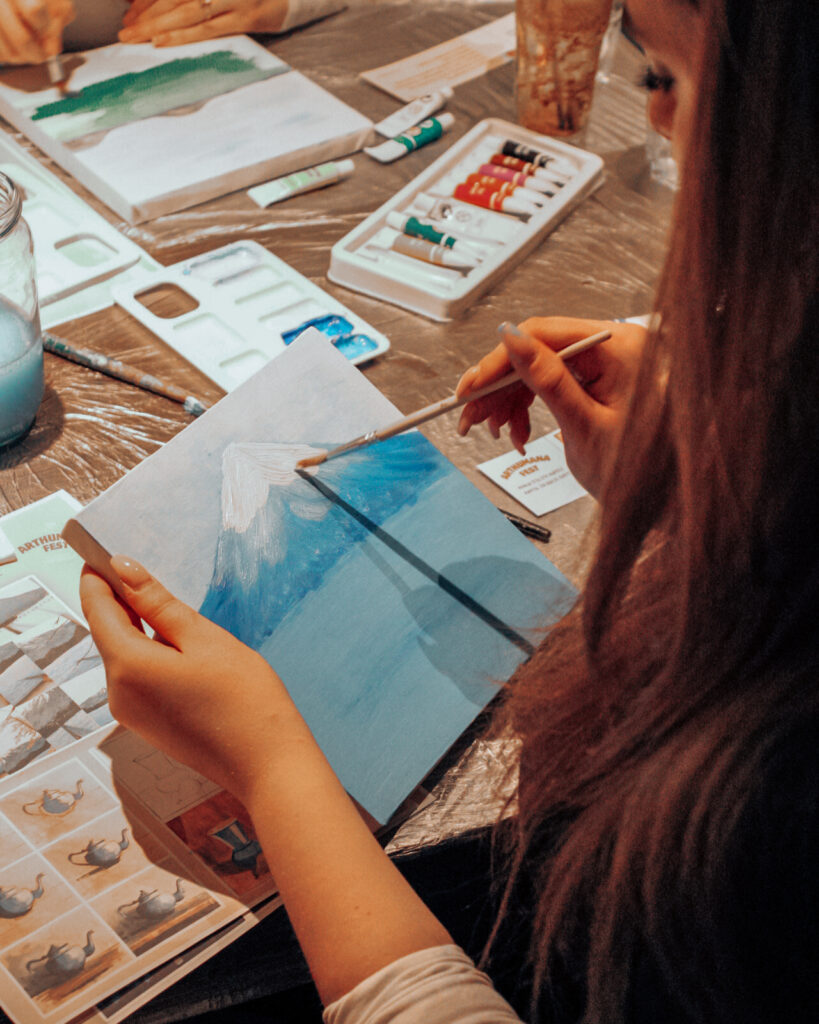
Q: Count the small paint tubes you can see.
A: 11